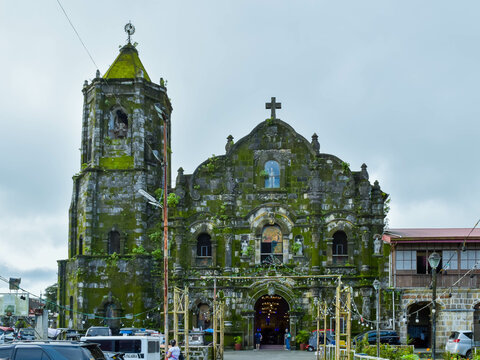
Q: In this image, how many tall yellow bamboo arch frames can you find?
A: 4